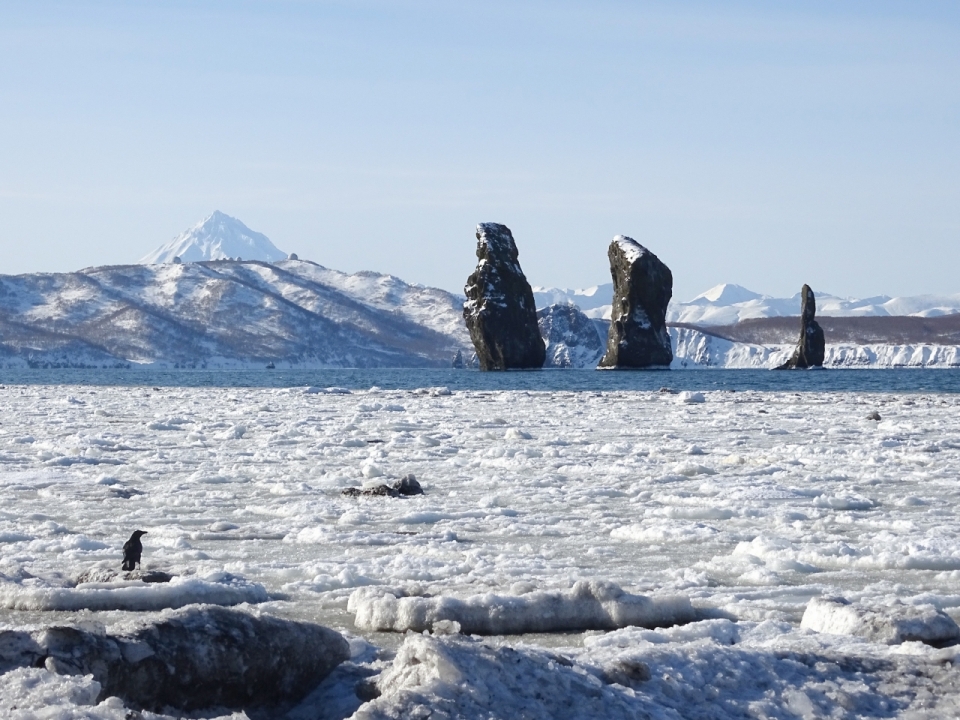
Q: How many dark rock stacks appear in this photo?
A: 3